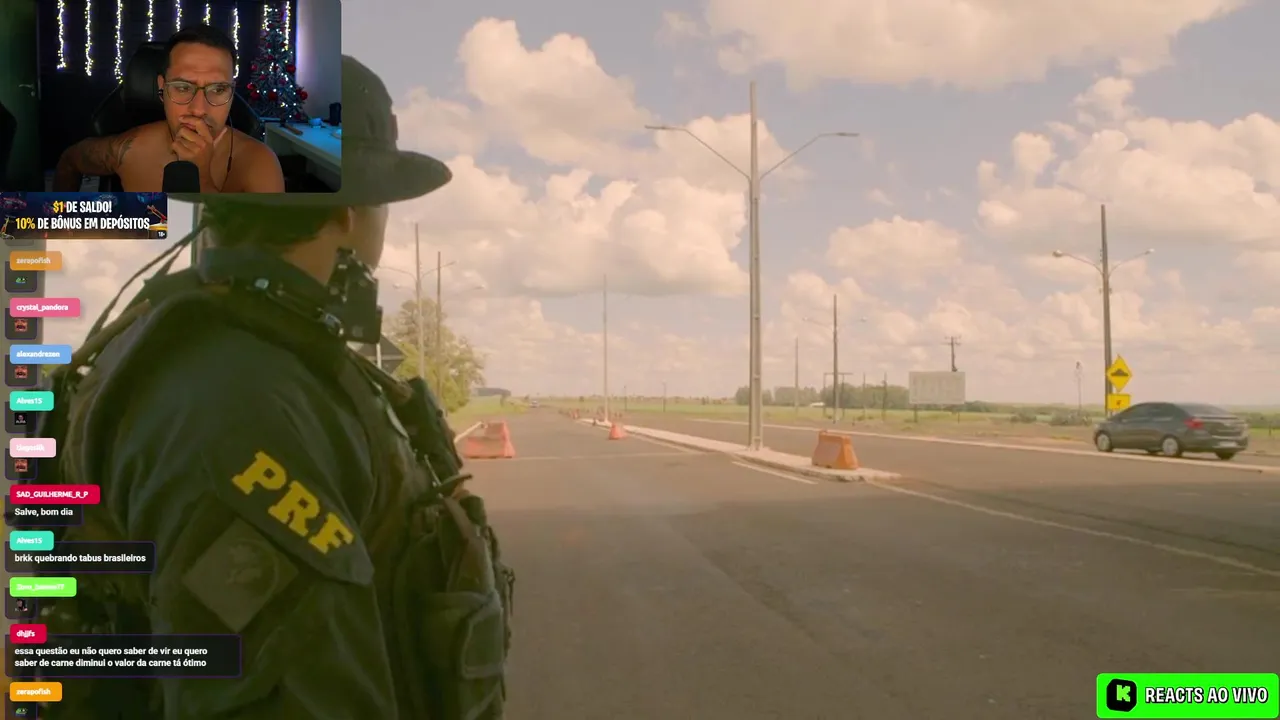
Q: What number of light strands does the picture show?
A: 9